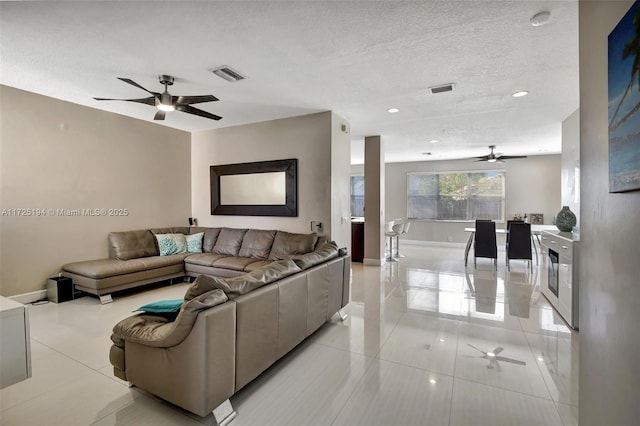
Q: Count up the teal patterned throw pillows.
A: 2